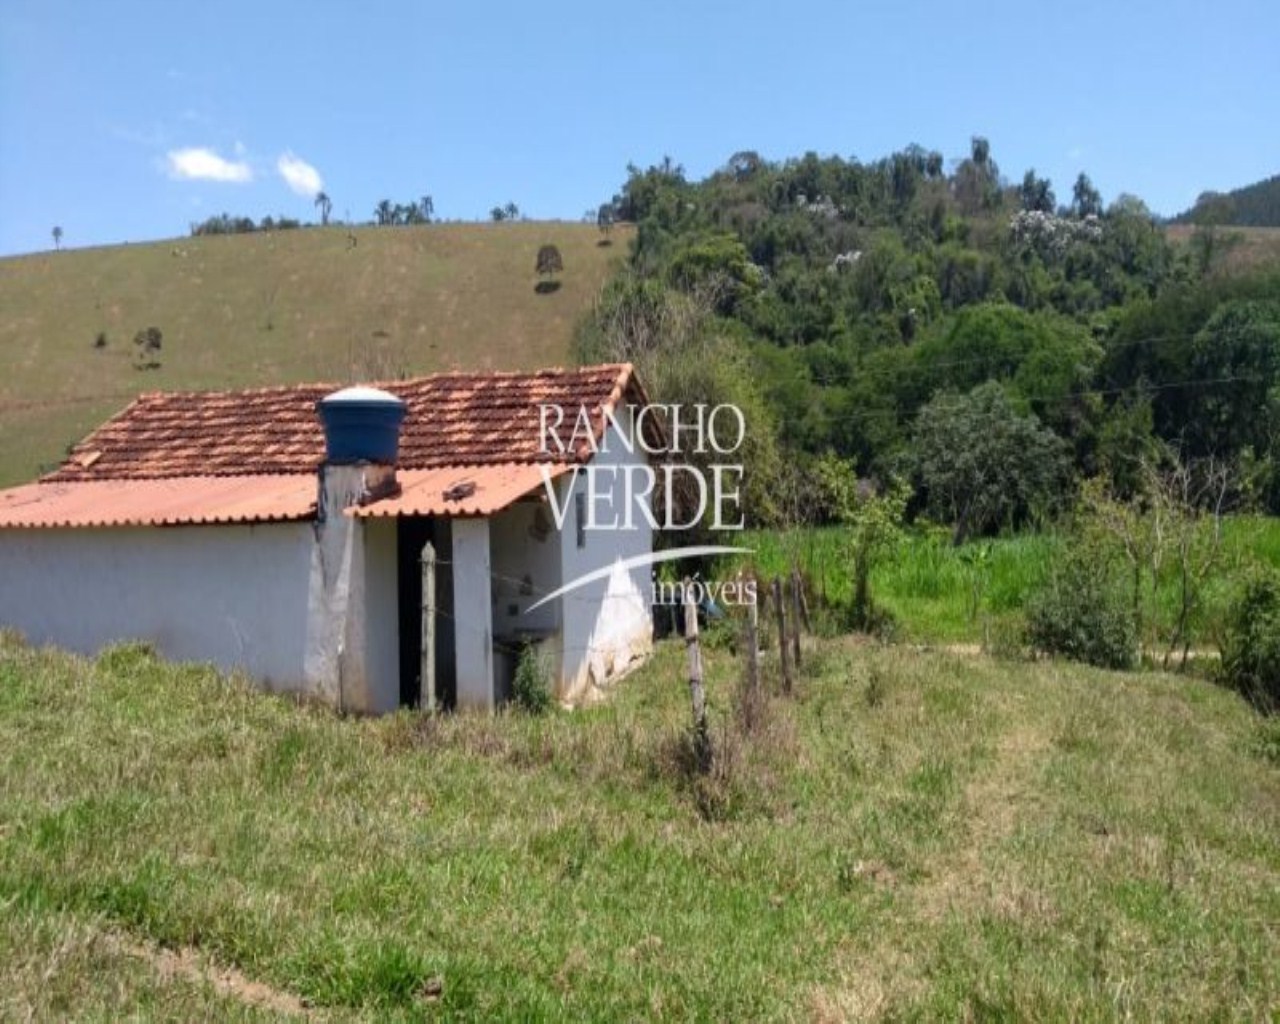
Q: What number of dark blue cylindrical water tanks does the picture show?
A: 1